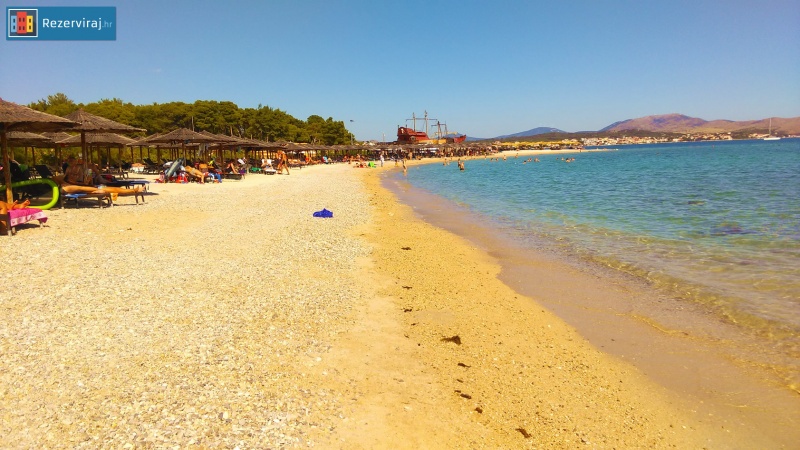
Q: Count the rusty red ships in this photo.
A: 1